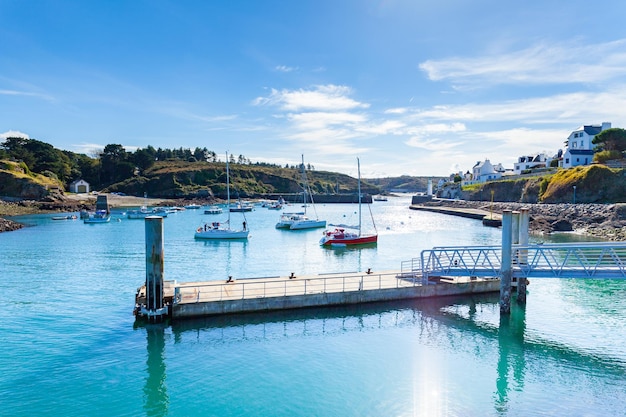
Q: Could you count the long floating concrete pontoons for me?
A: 1